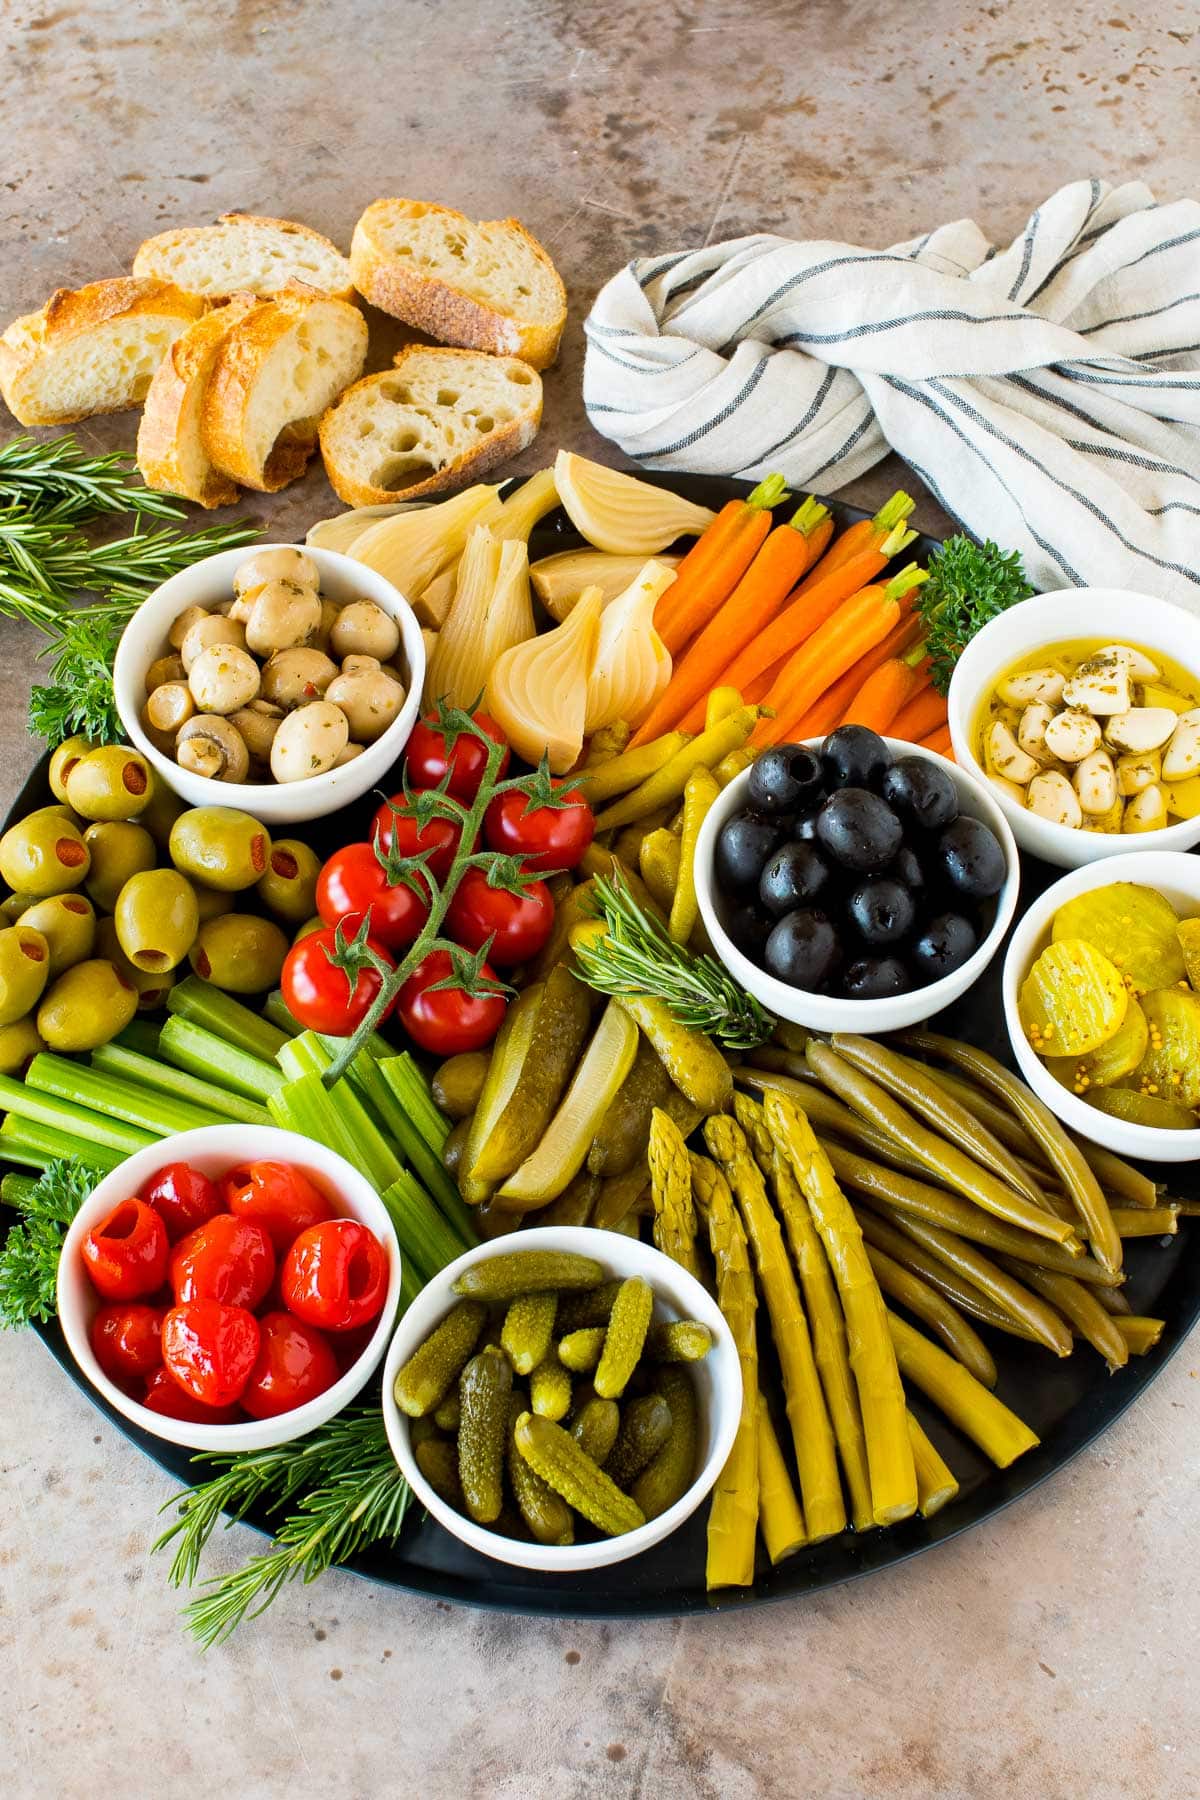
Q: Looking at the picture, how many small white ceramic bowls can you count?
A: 6